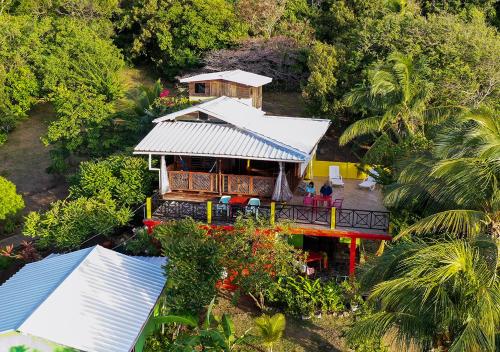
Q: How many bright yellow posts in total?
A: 4